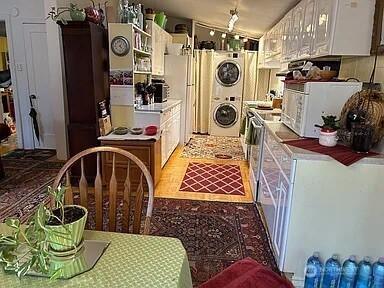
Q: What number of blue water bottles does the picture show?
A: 5